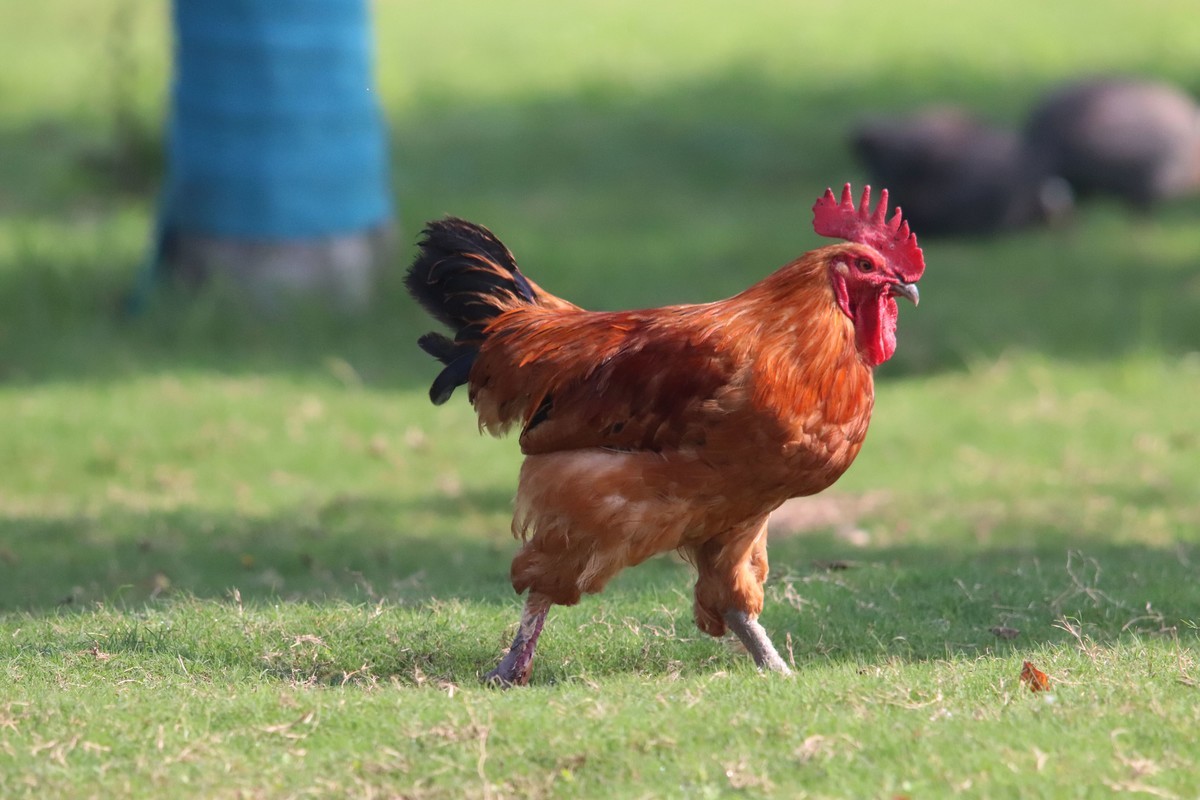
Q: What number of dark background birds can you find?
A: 2